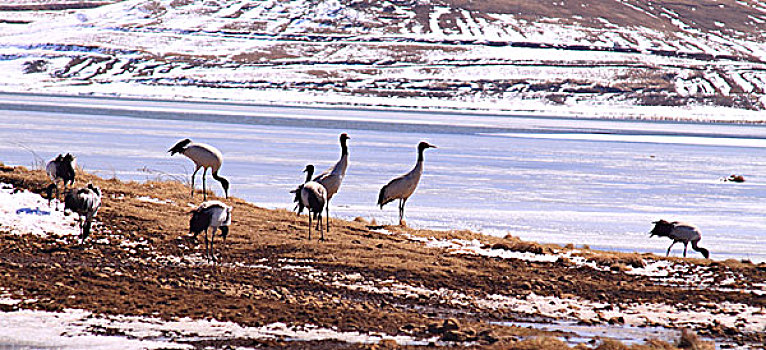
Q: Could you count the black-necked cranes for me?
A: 8